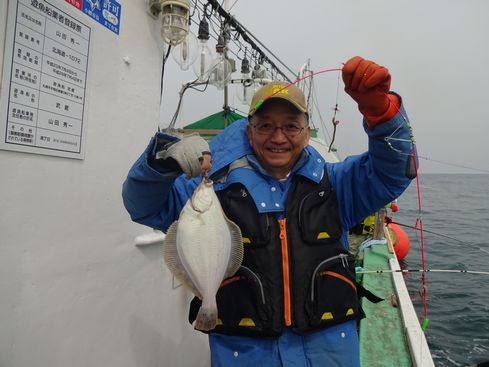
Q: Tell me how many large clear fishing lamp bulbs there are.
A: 4